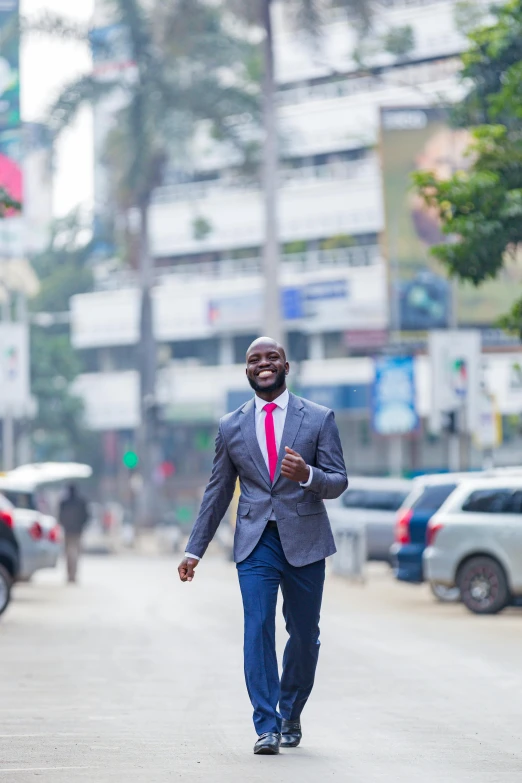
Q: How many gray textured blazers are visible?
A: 1